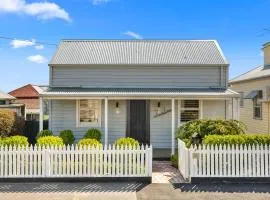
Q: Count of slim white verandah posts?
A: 4